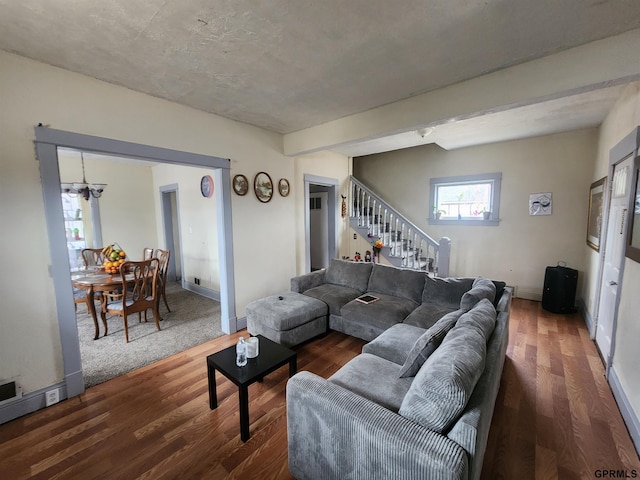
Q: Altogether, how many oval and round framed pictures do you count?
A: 3